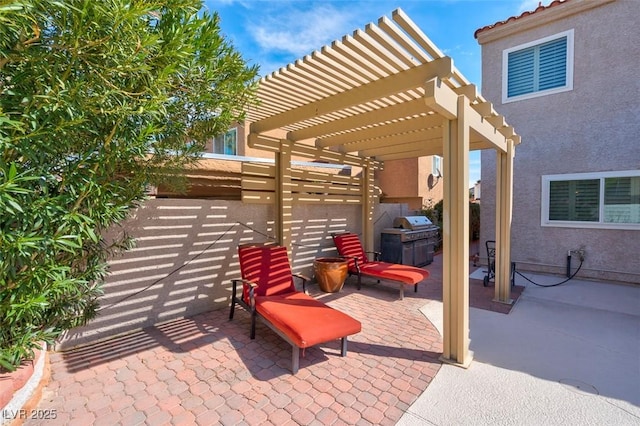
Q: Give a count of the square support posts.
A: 4